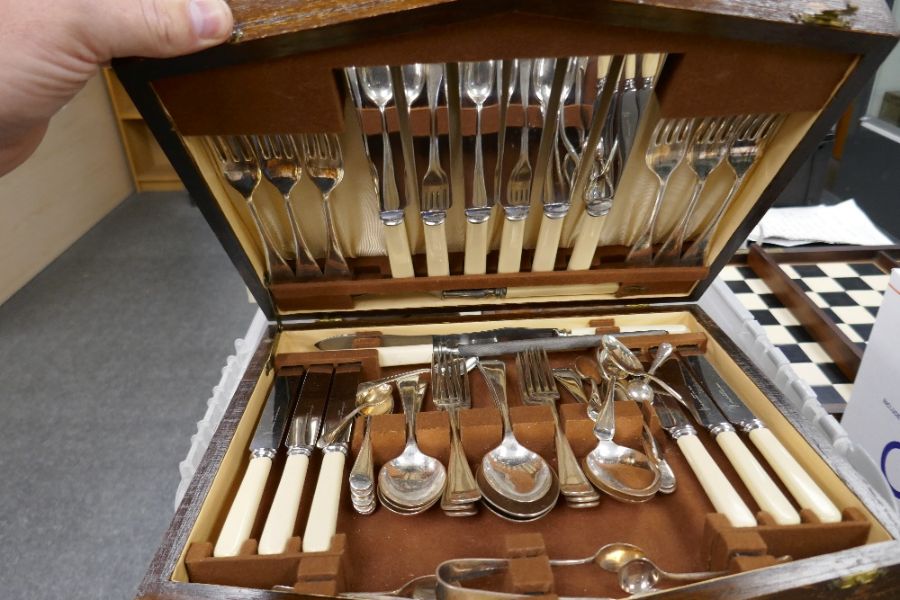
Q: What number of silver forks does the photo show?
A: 12